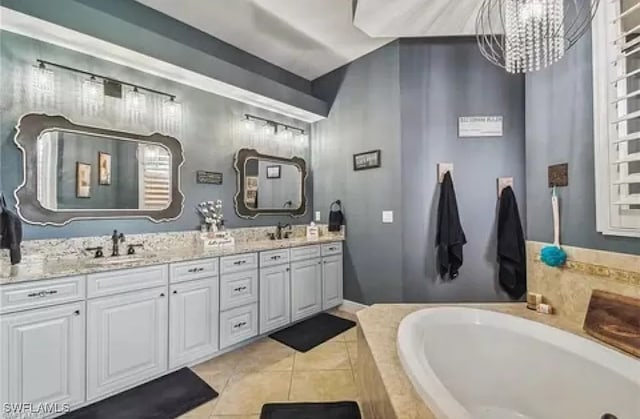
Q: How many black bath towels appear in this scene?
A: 2